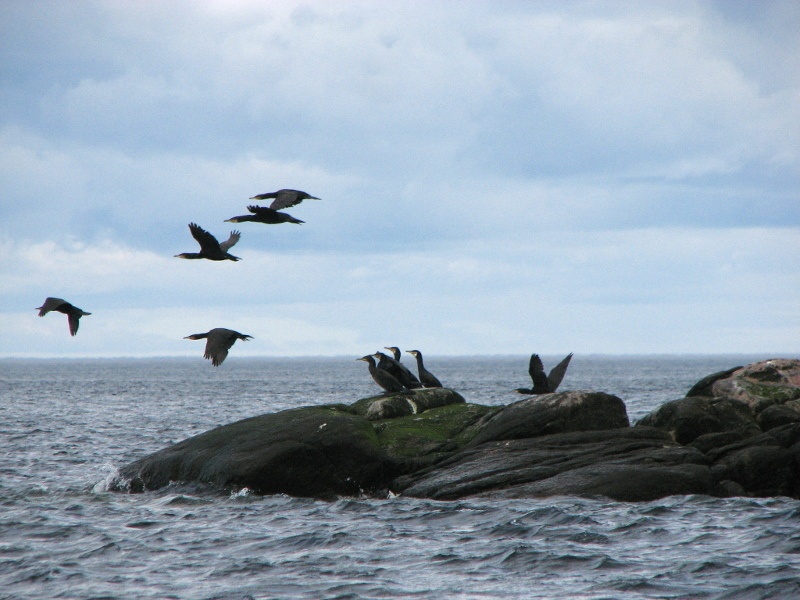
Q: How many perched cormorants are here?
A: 4